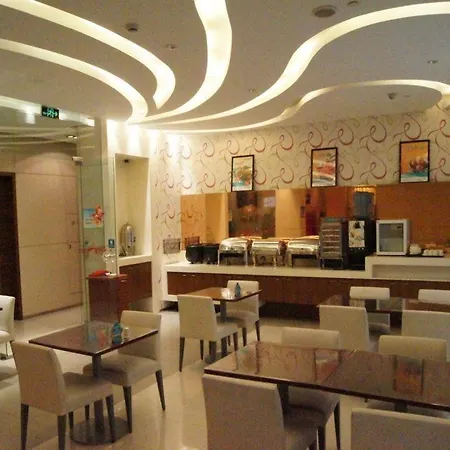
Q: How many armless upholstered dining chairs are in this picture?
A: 13